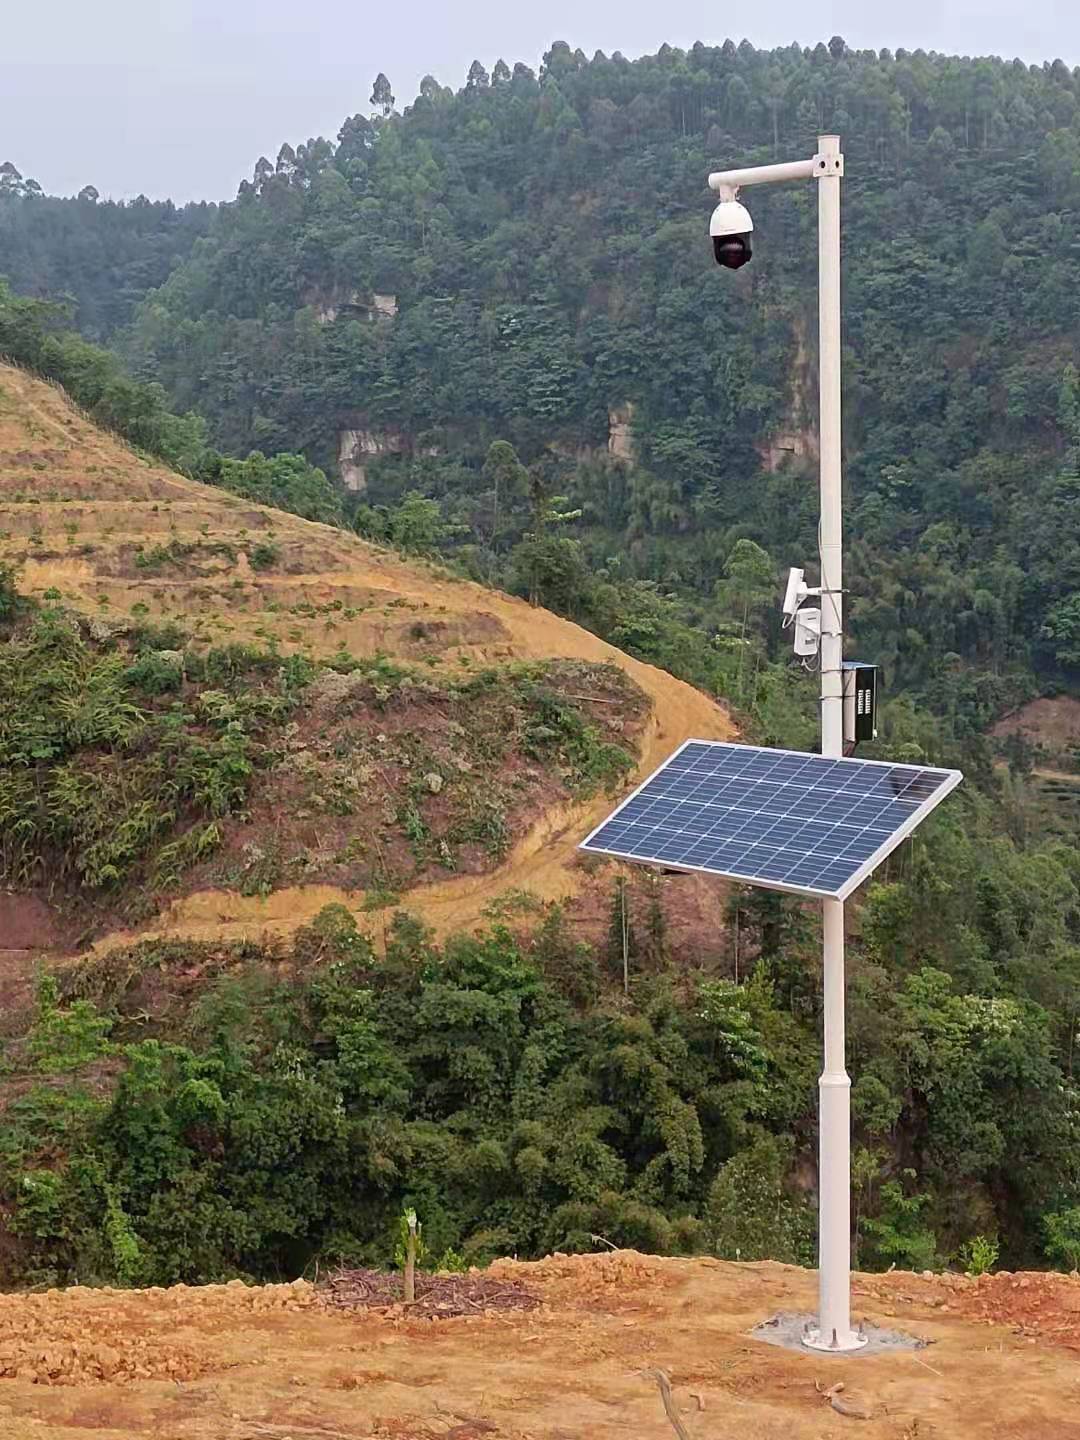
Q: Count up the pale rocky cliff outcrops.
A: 4